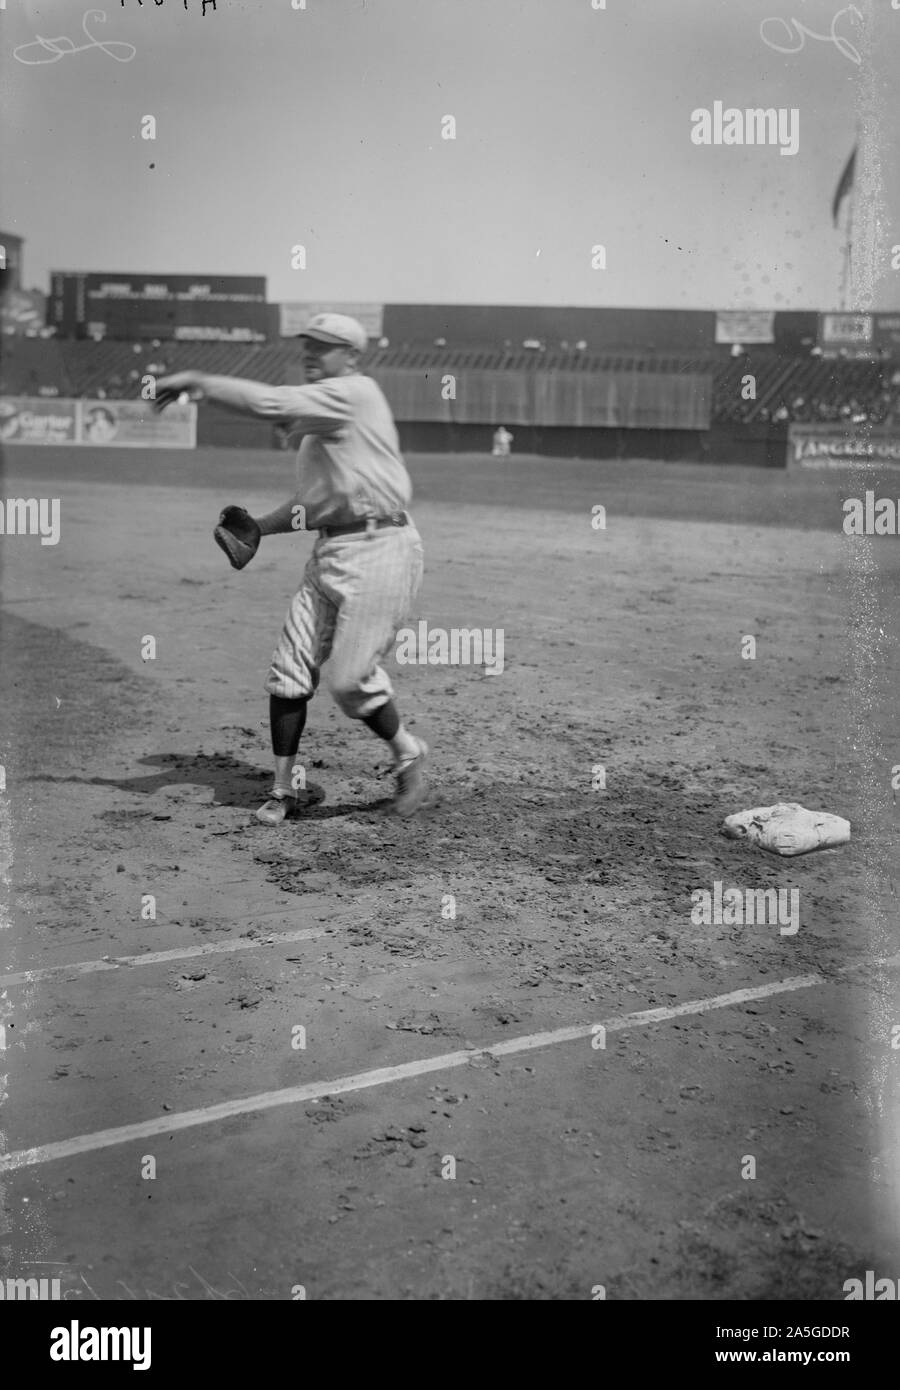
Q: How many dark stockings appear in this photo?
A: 2